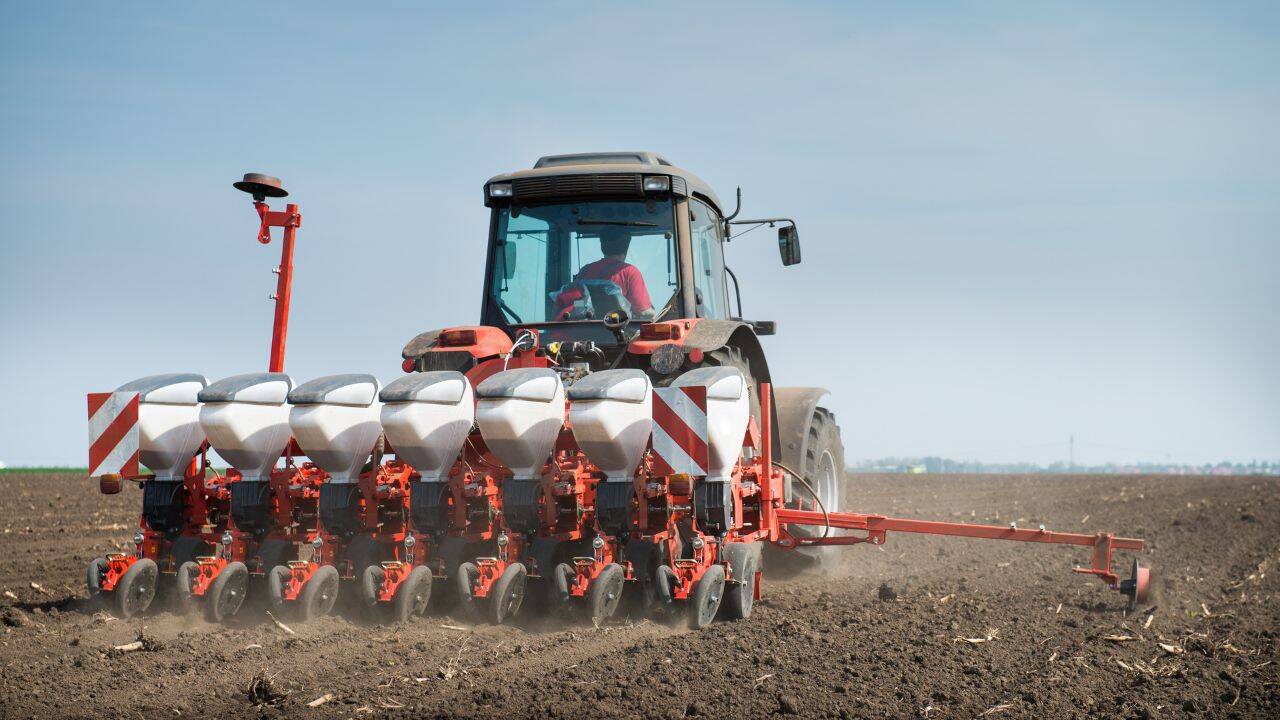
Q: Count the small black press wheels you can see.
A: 14